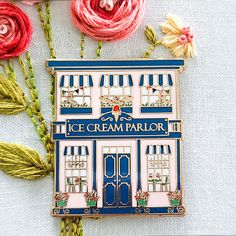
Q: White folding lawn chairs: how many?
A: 0